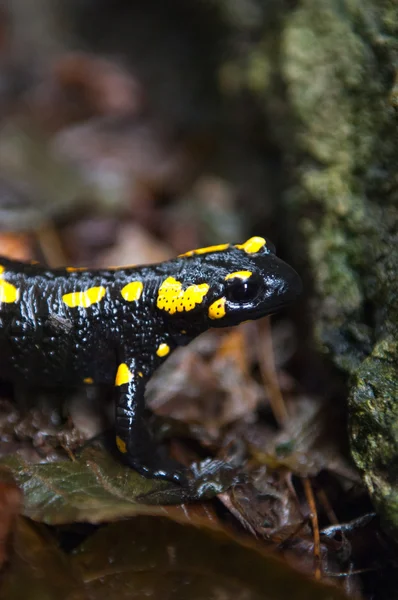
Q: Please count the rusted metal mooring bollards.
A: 0